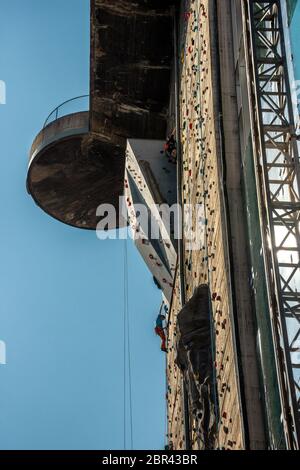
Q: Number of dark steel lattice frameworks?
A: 1